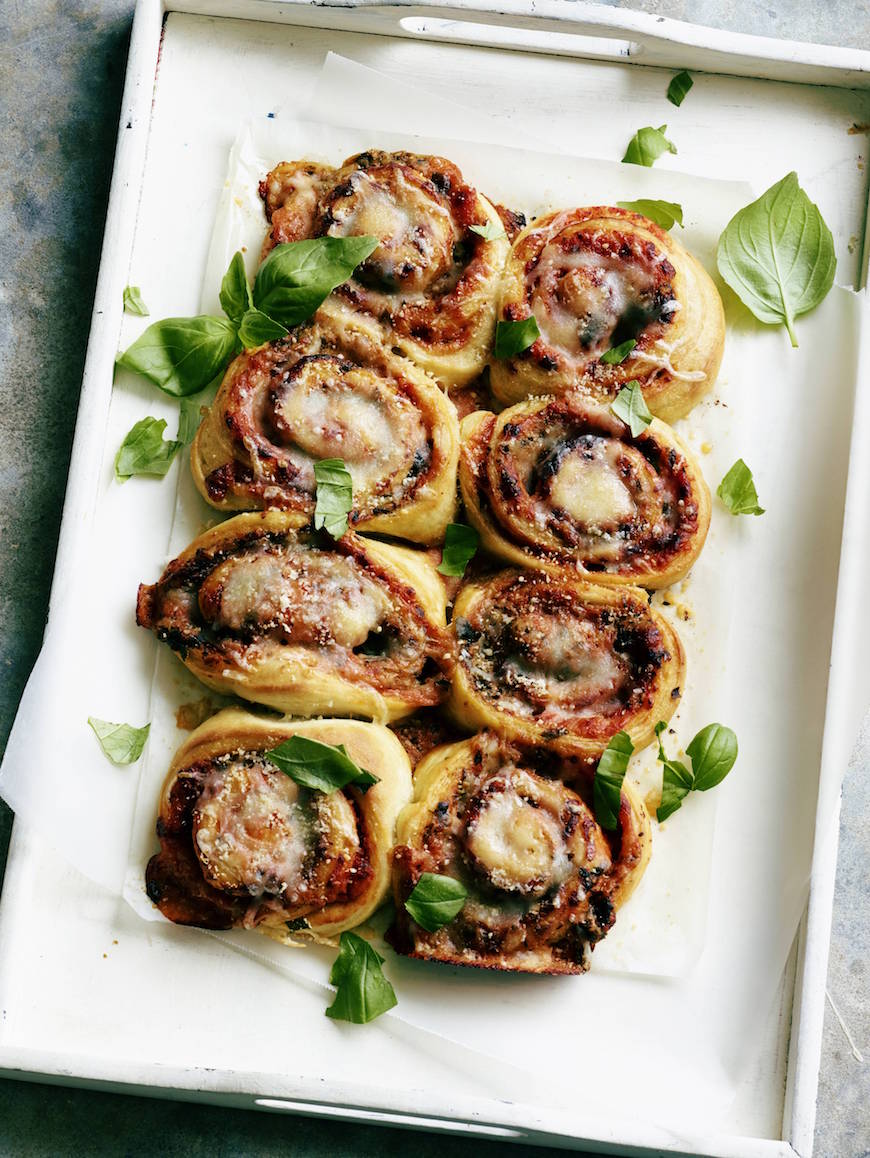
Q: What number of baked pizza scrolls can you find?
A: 8